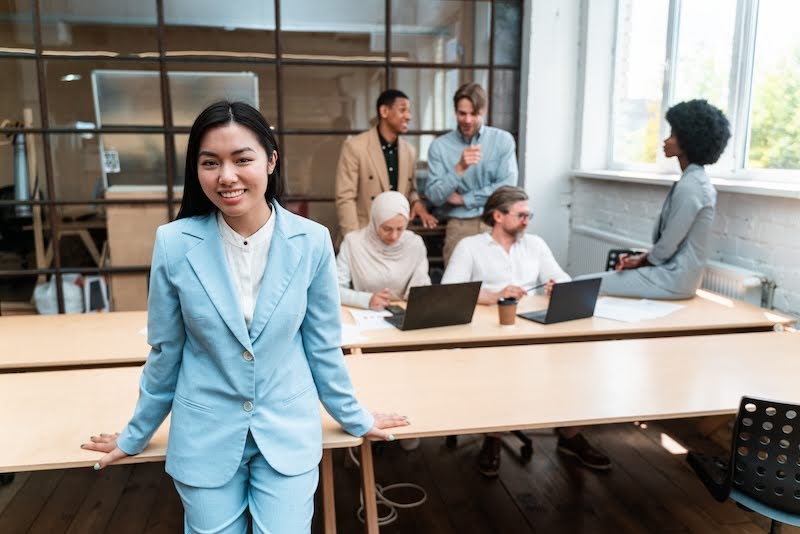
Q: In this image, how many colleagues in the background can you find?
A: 5